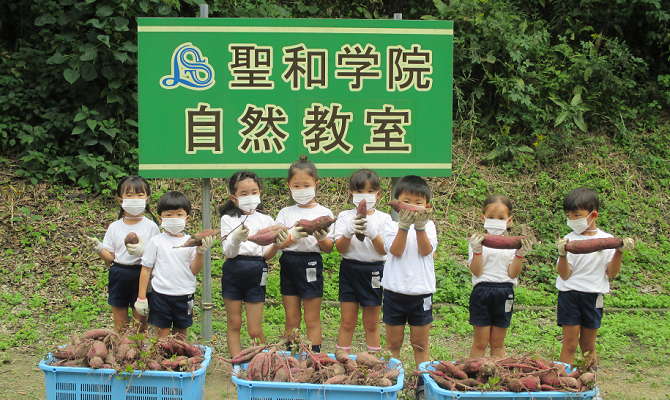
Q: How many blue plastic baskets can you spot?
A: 3